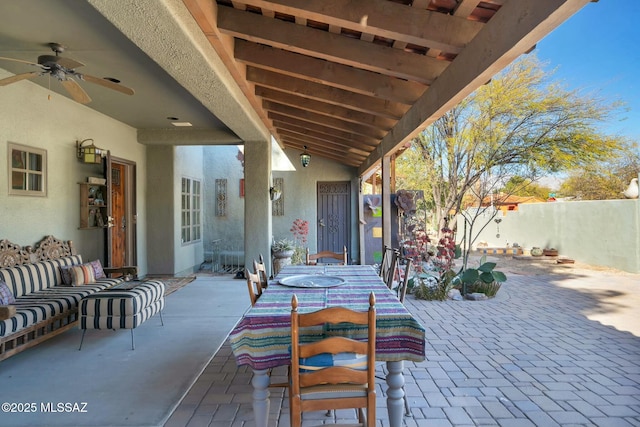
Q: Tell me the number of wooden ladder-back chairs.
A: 4